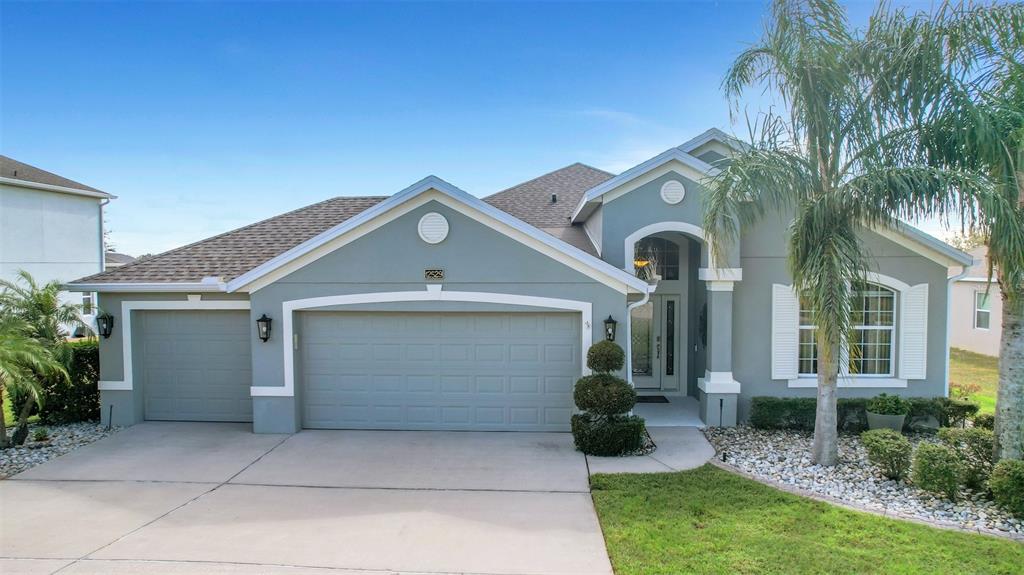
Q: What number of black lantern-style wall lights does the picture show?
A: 3